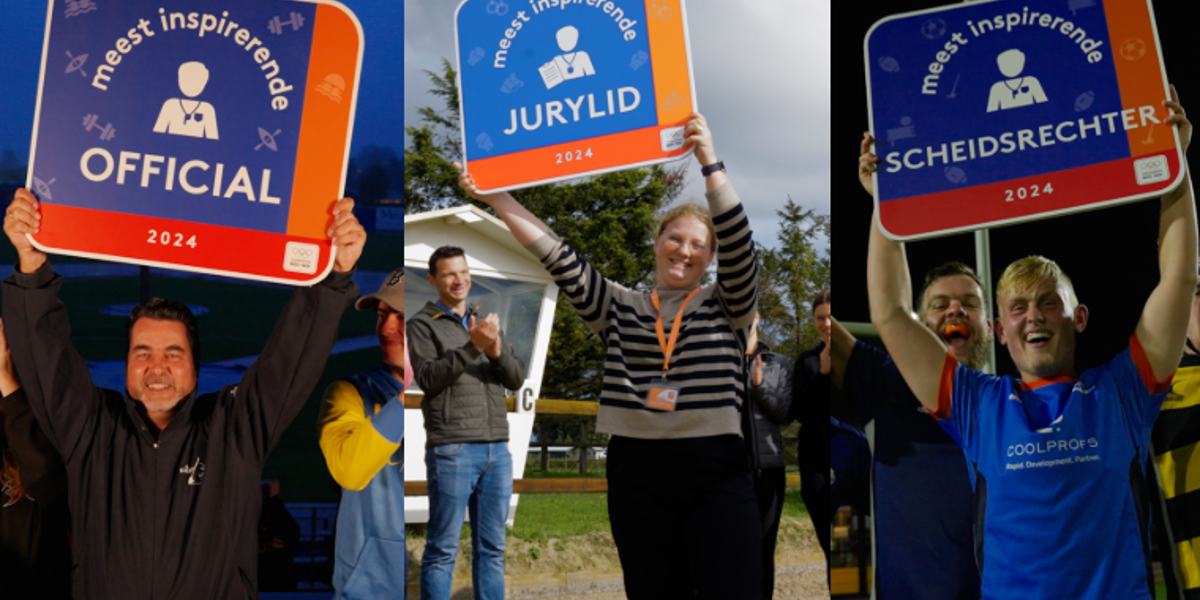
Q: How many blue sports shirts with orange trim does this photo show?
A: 1